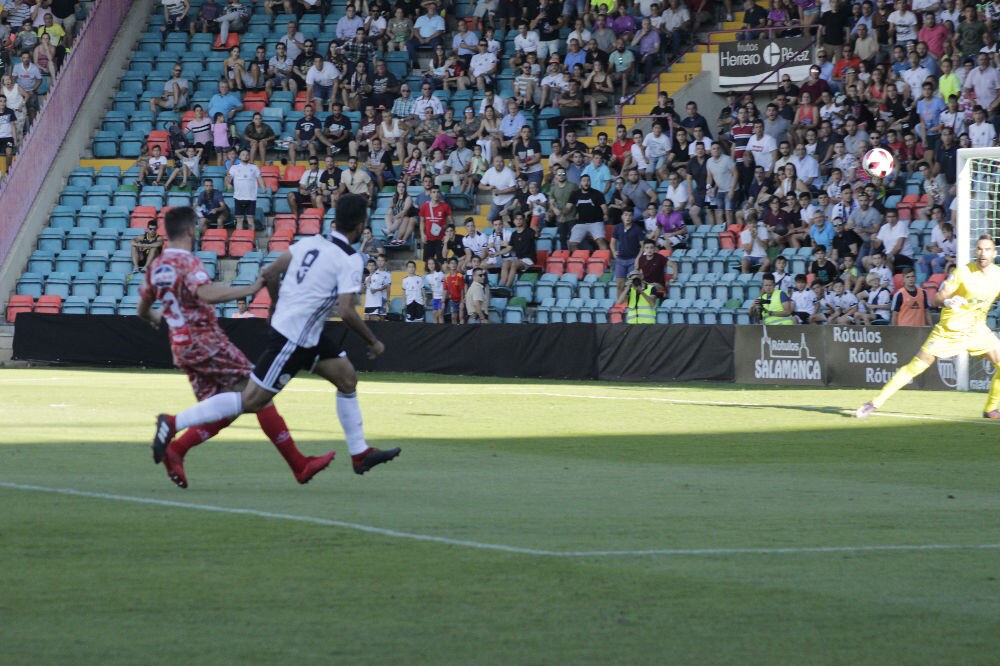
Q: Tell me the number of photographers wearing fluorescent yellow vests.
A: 2